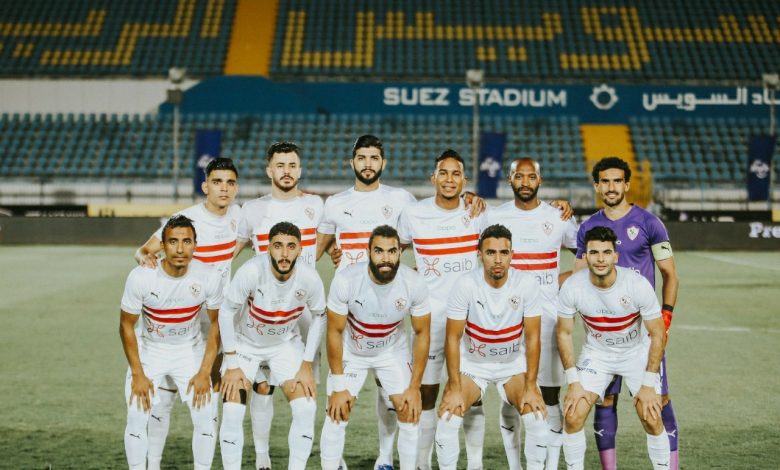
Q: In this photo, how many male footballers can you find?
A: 11